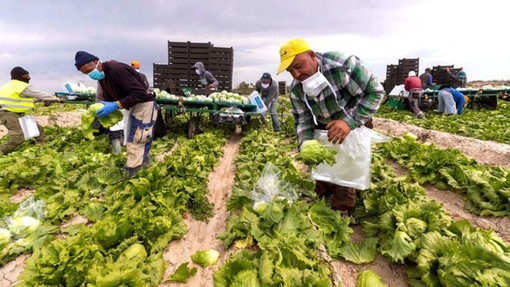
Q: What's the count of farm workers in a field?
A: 10